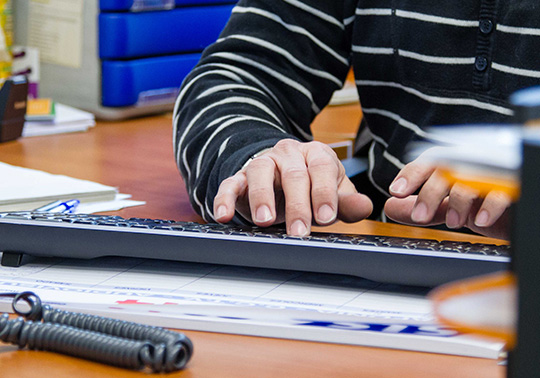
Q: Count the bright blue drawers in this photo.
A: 3